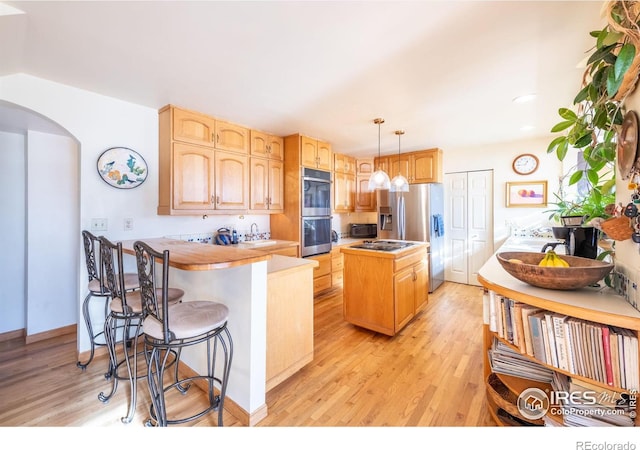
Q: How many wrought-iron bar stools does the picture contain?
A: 3